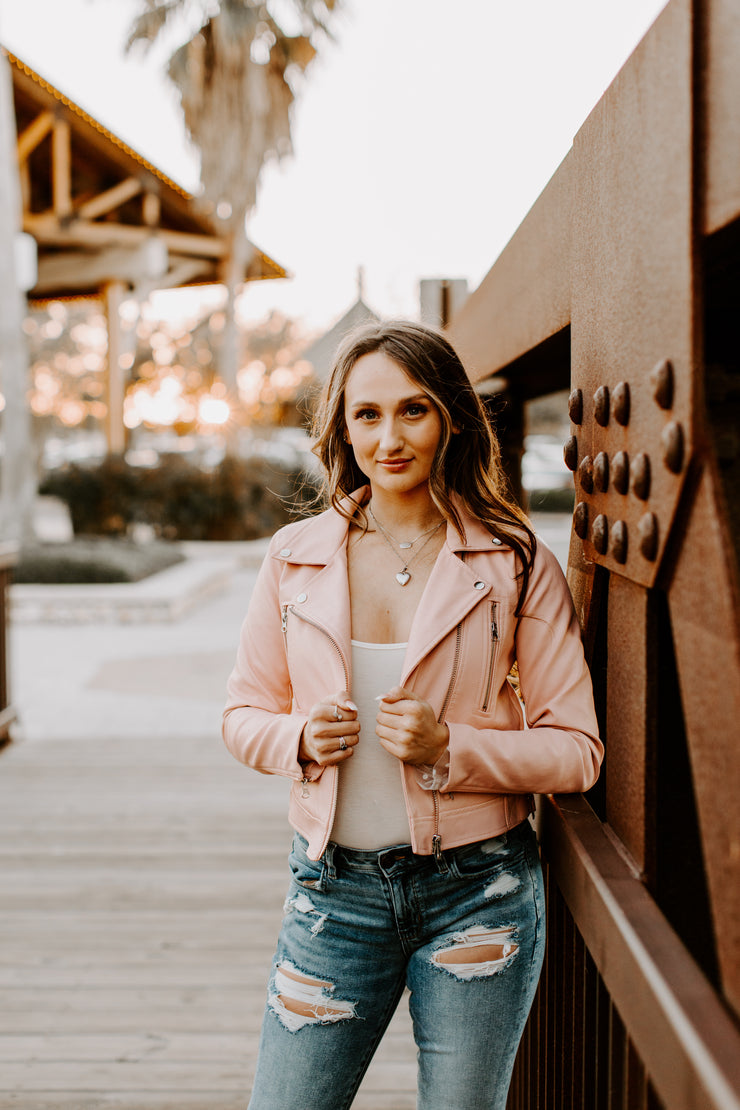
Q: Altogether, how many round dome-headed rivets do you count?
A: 14